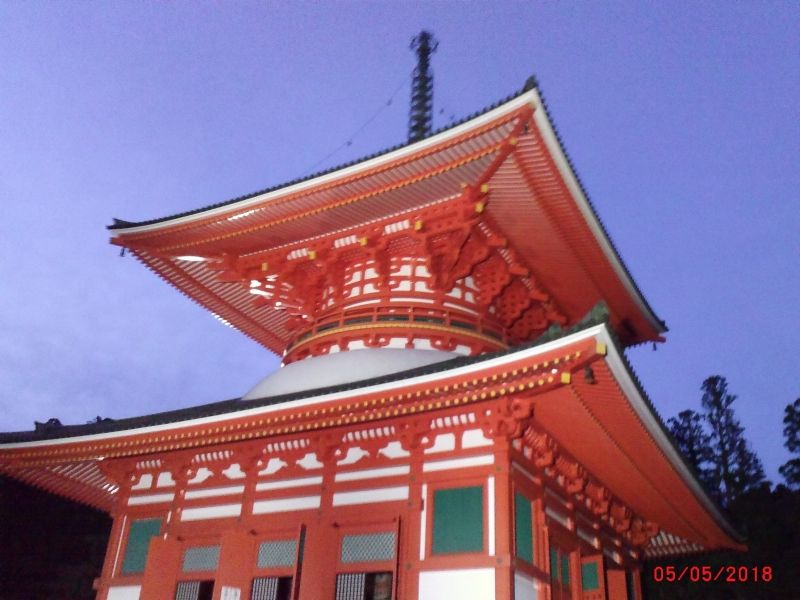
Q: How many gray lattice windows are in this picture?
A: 3